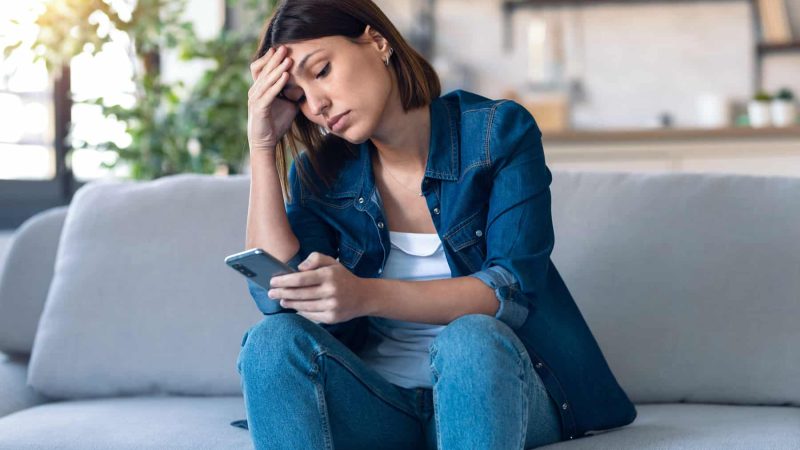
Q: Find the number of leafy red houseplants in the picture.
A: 0